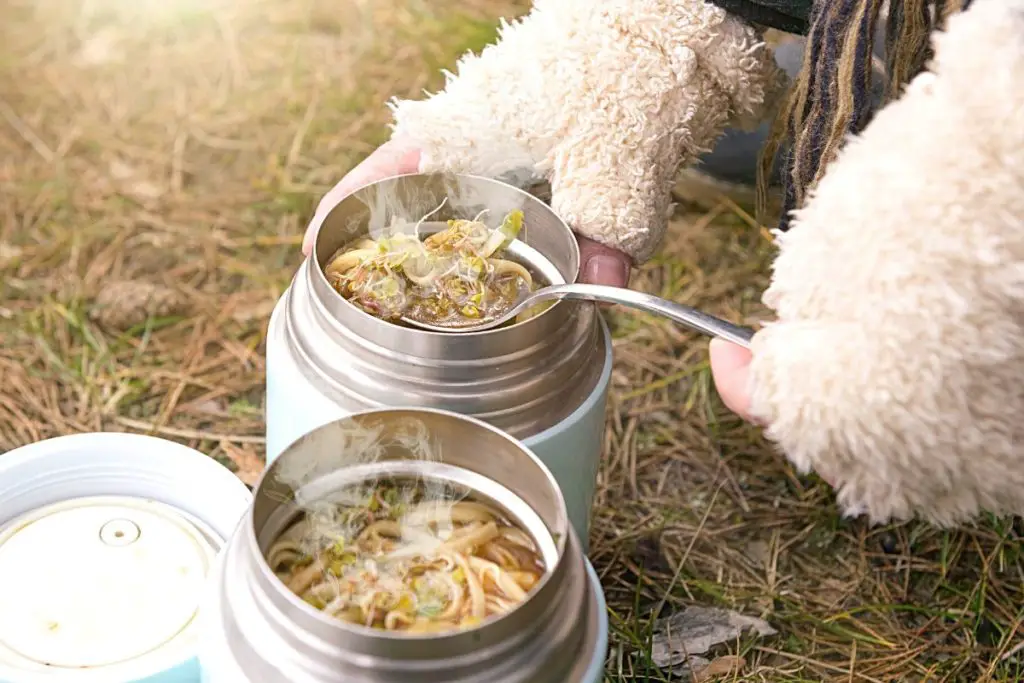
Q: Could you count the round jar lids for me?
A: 1